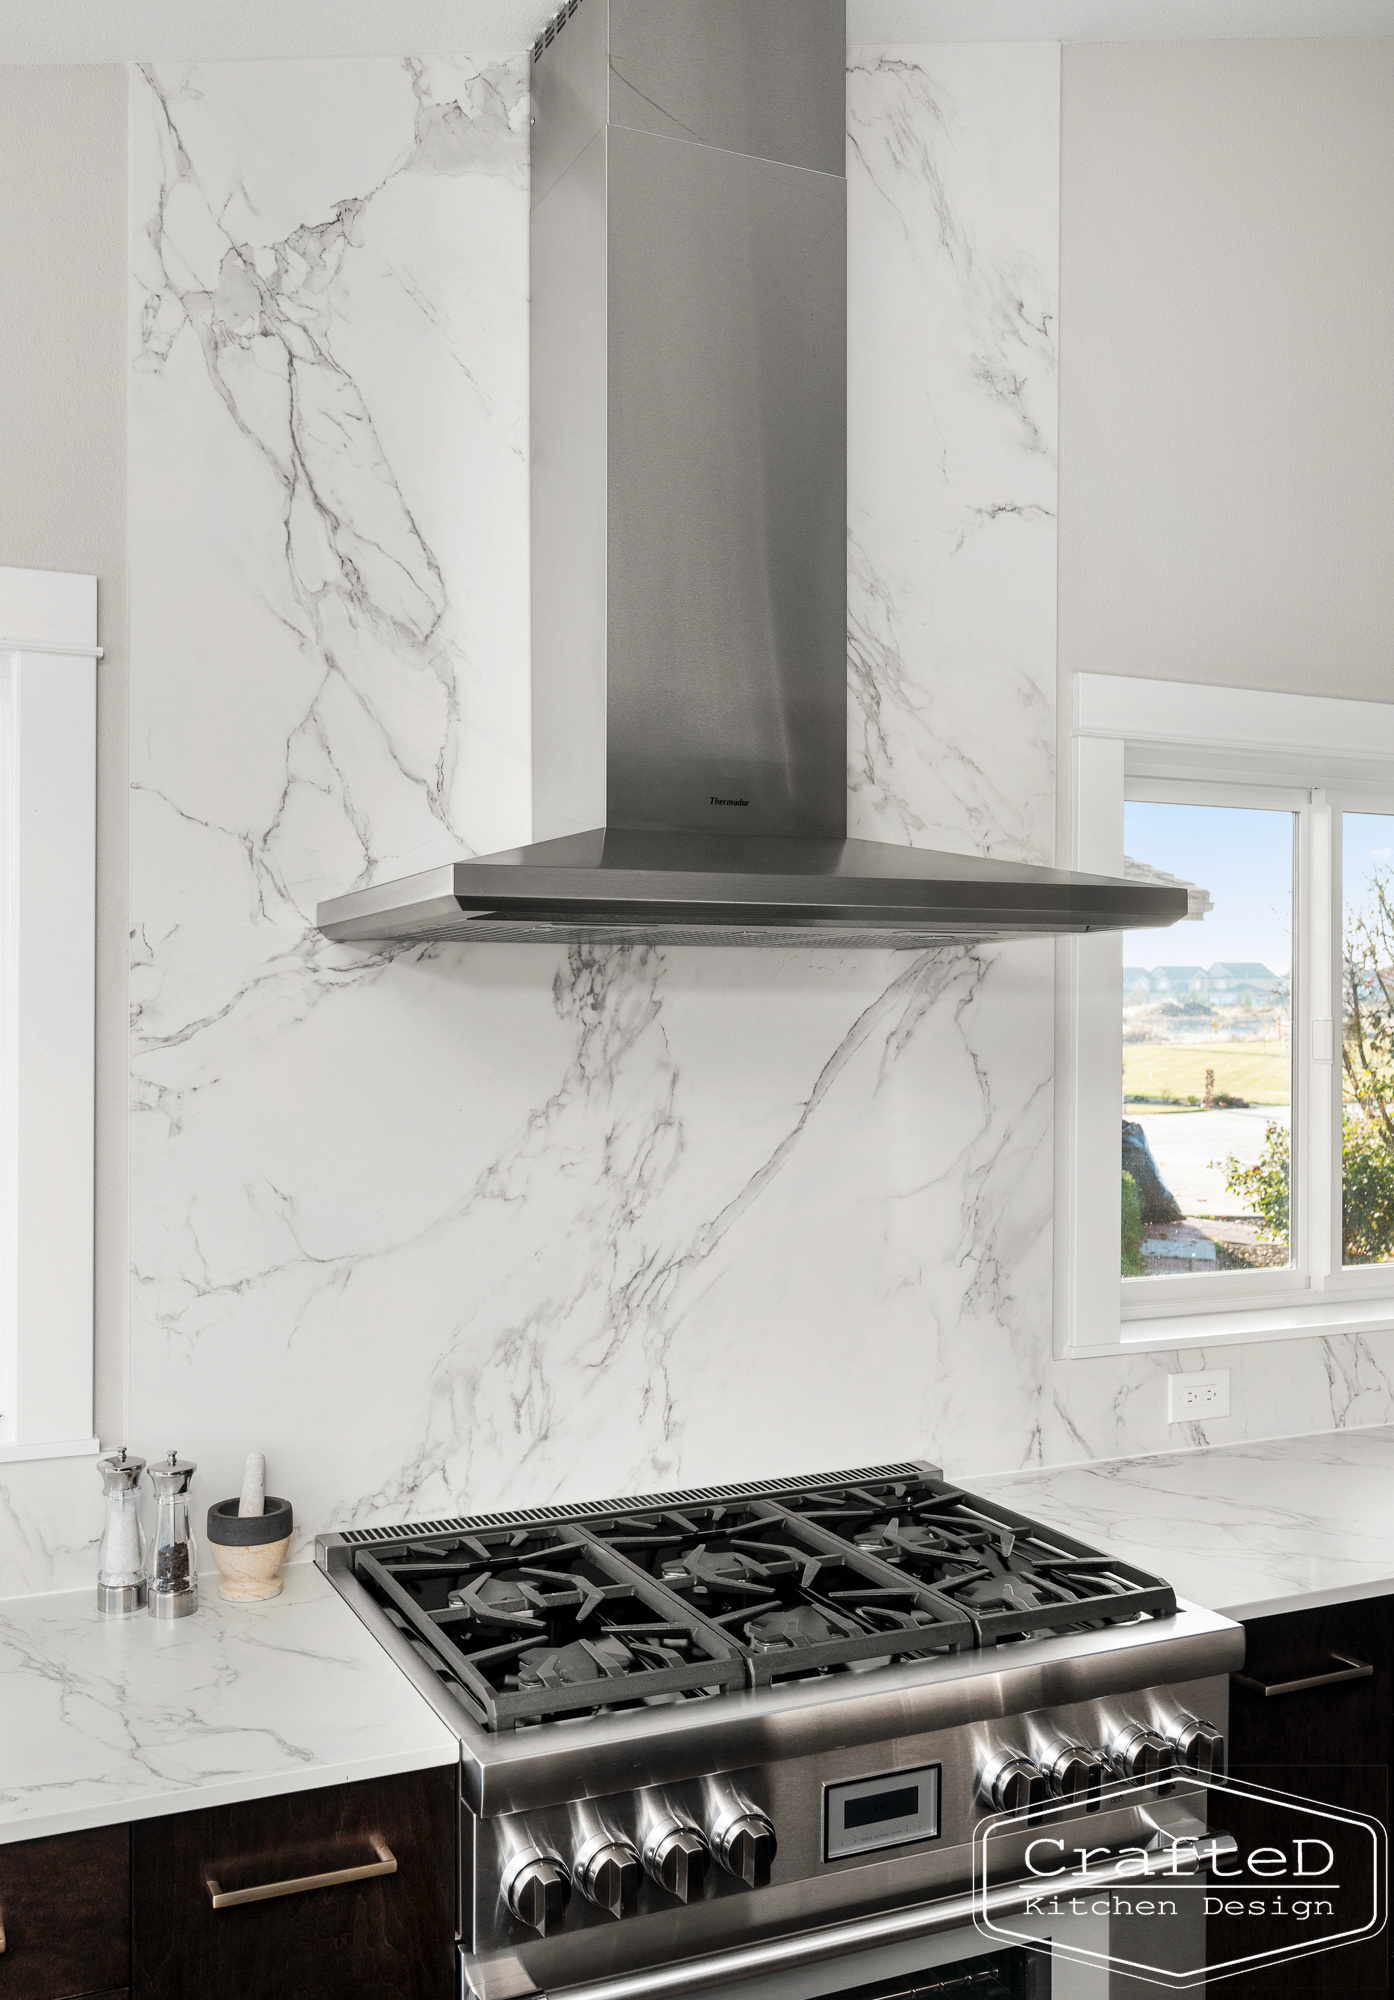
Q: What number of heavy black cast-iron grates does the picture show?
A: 3